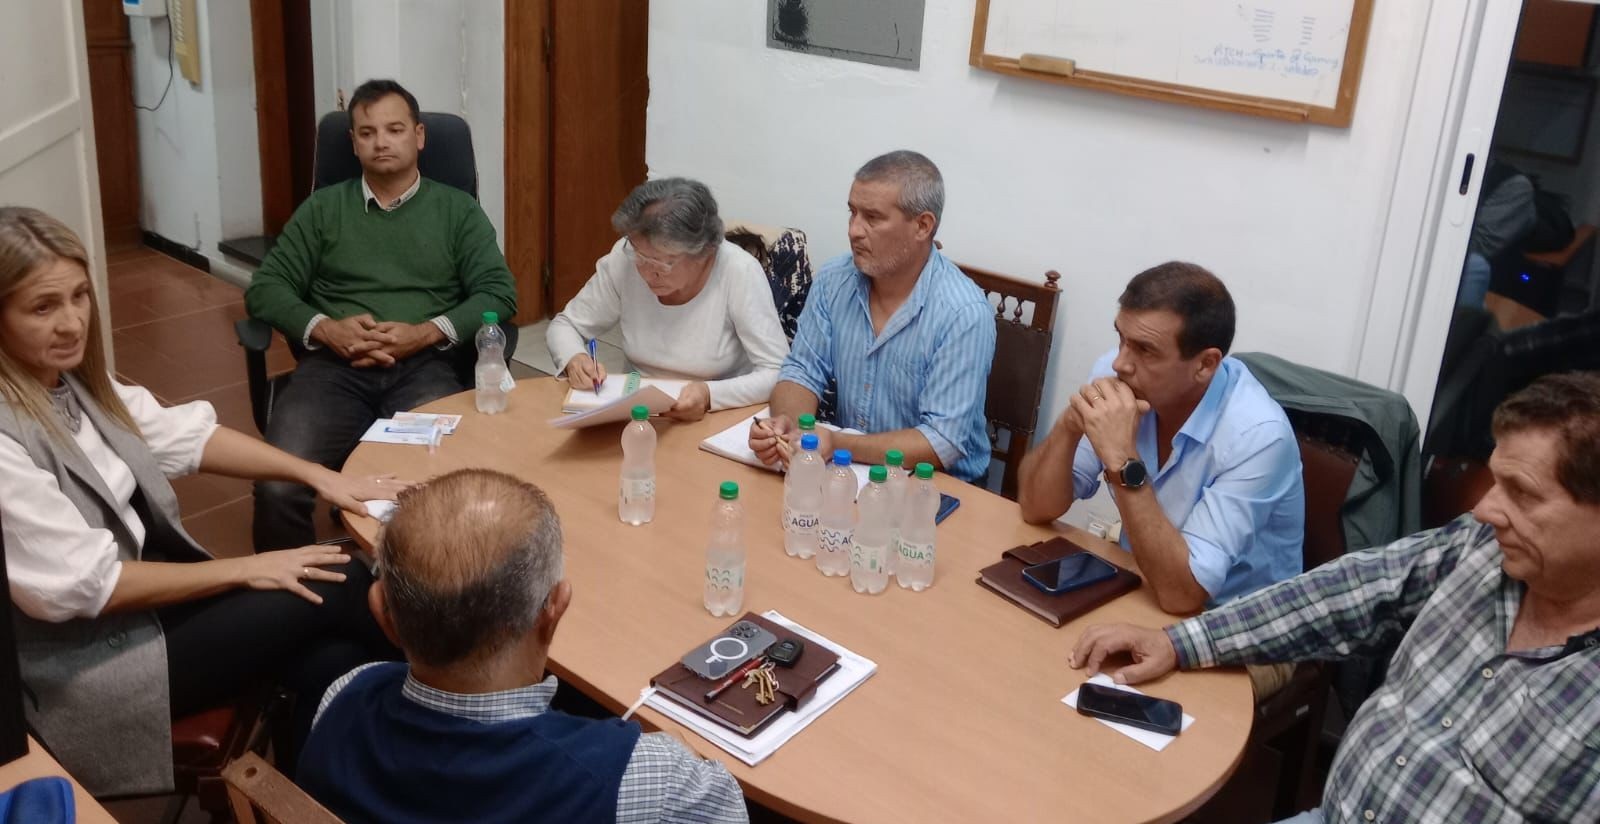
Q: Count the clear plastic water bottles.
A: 9